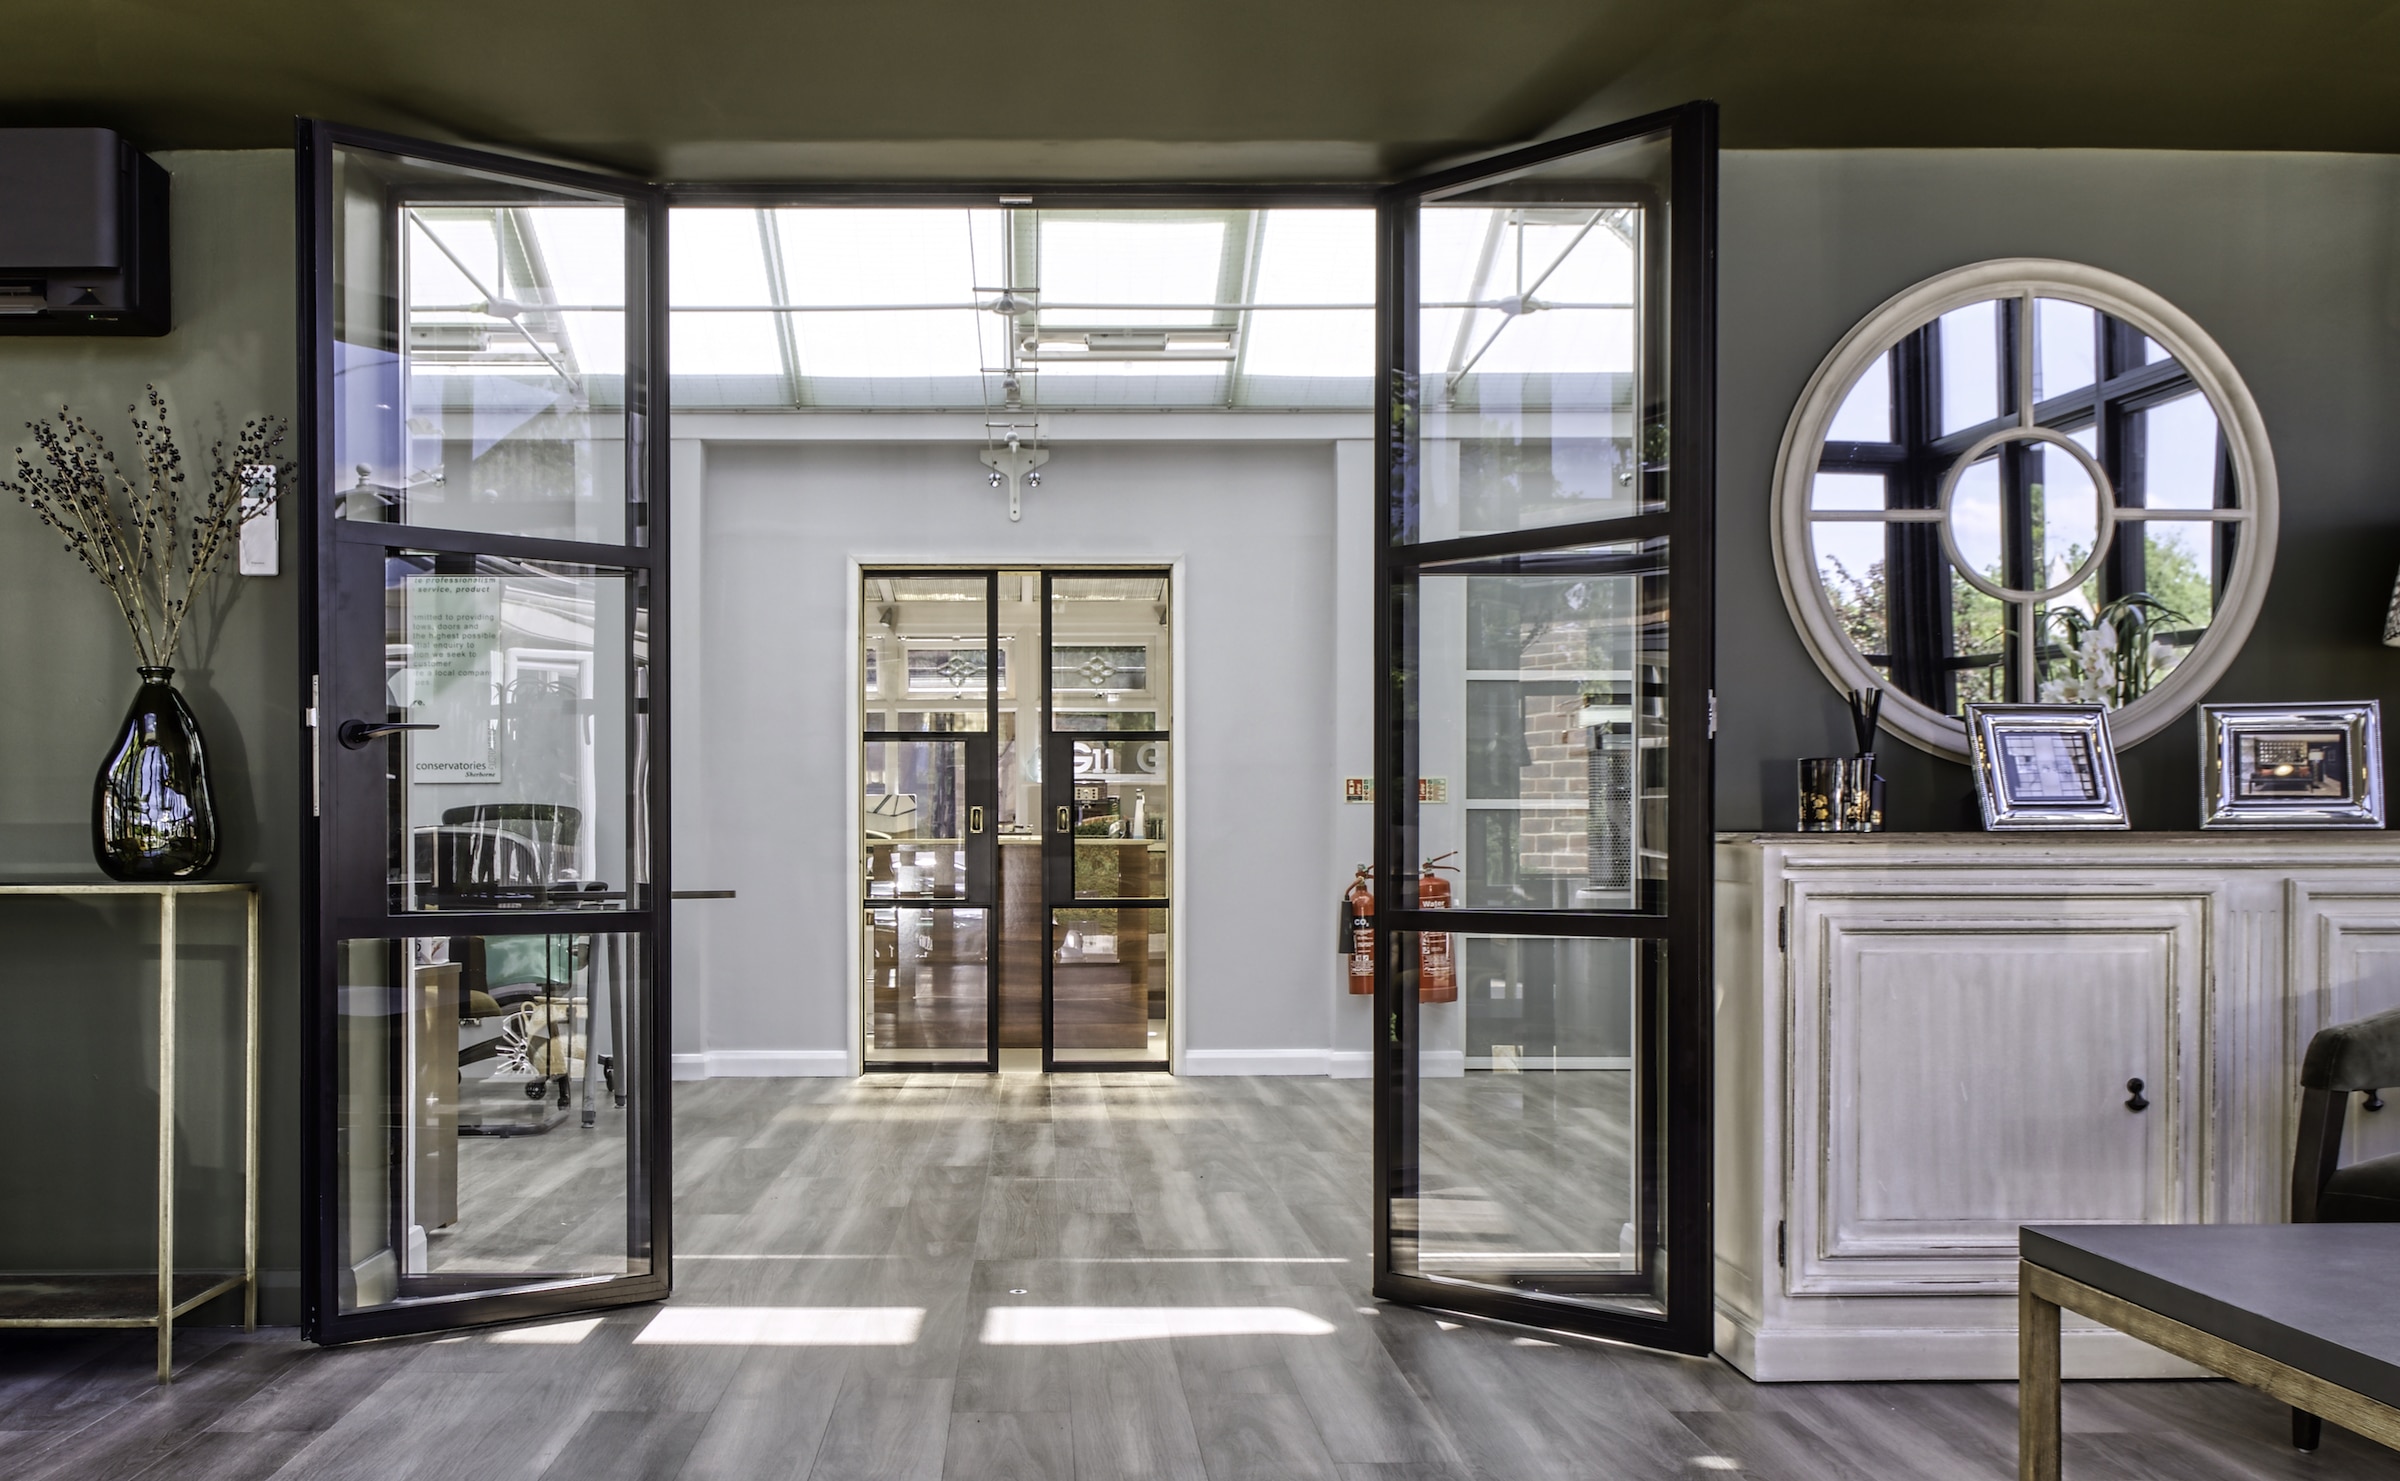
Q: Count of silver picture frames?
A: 2